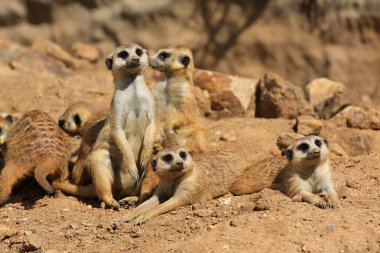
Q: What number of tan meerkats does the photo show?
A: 7